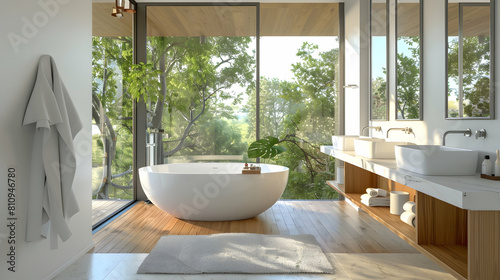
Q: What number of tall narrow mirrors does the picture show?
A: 3